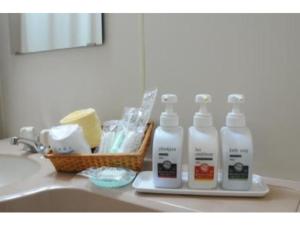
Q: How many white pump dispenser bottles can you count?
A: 3